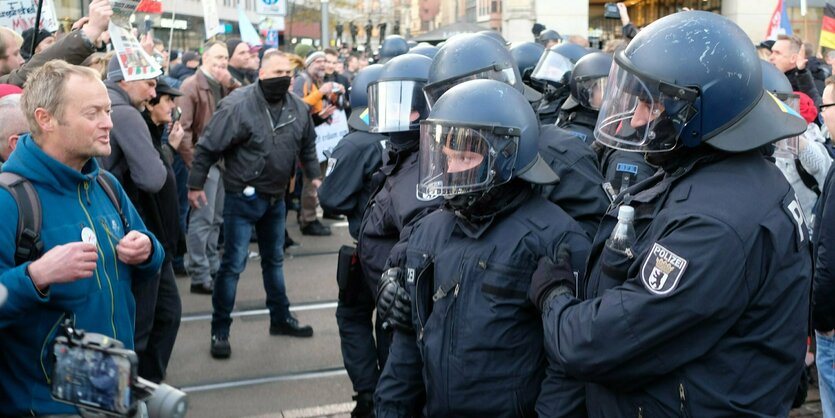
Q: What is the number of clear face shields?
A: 7